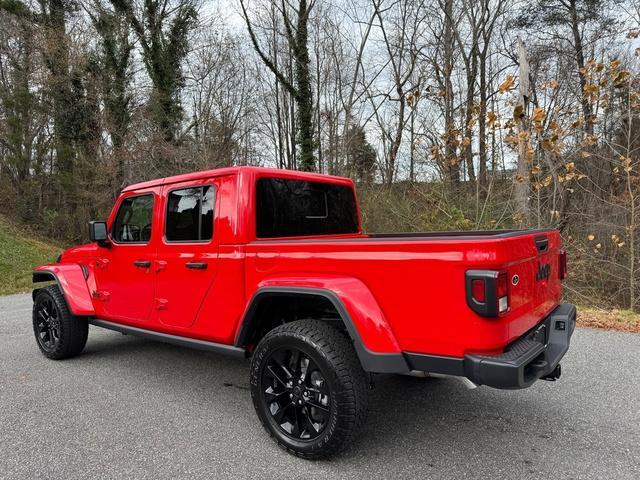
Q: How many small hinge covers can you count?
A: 4